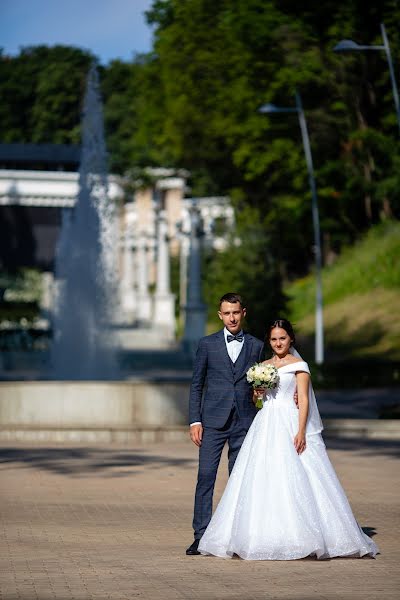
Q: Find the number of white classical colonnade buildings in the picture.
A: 1